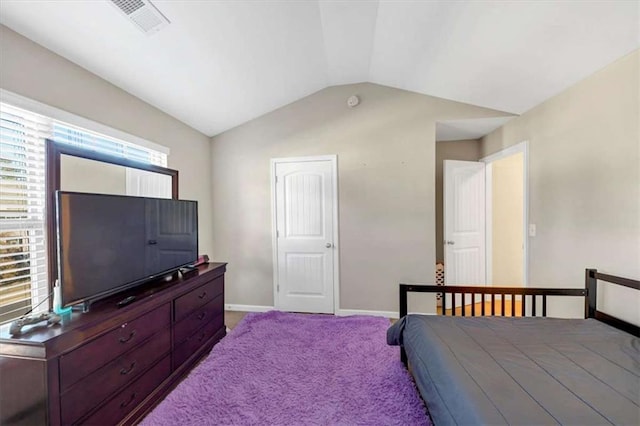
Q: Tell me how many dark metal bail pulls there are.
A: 6